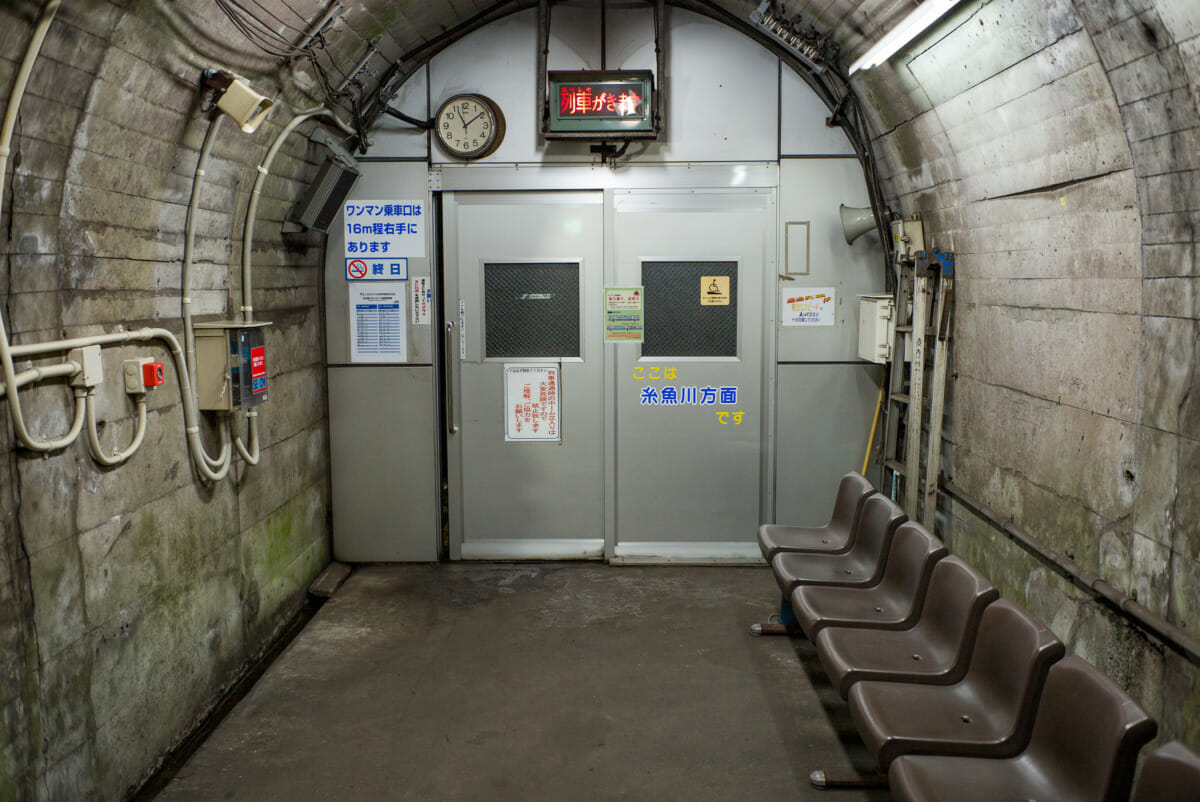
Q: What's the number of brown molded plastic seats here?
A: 7